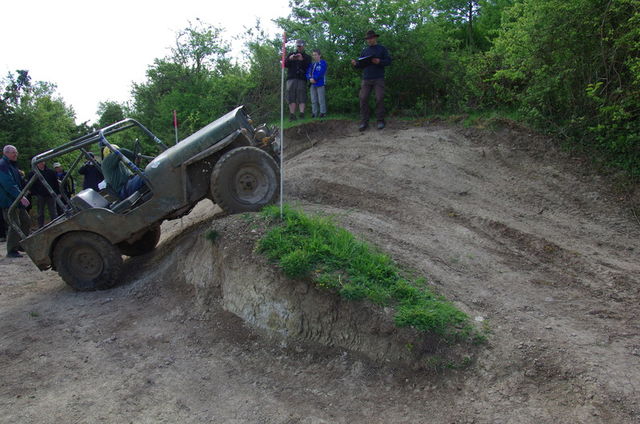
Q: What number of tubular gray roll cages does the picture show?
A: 1